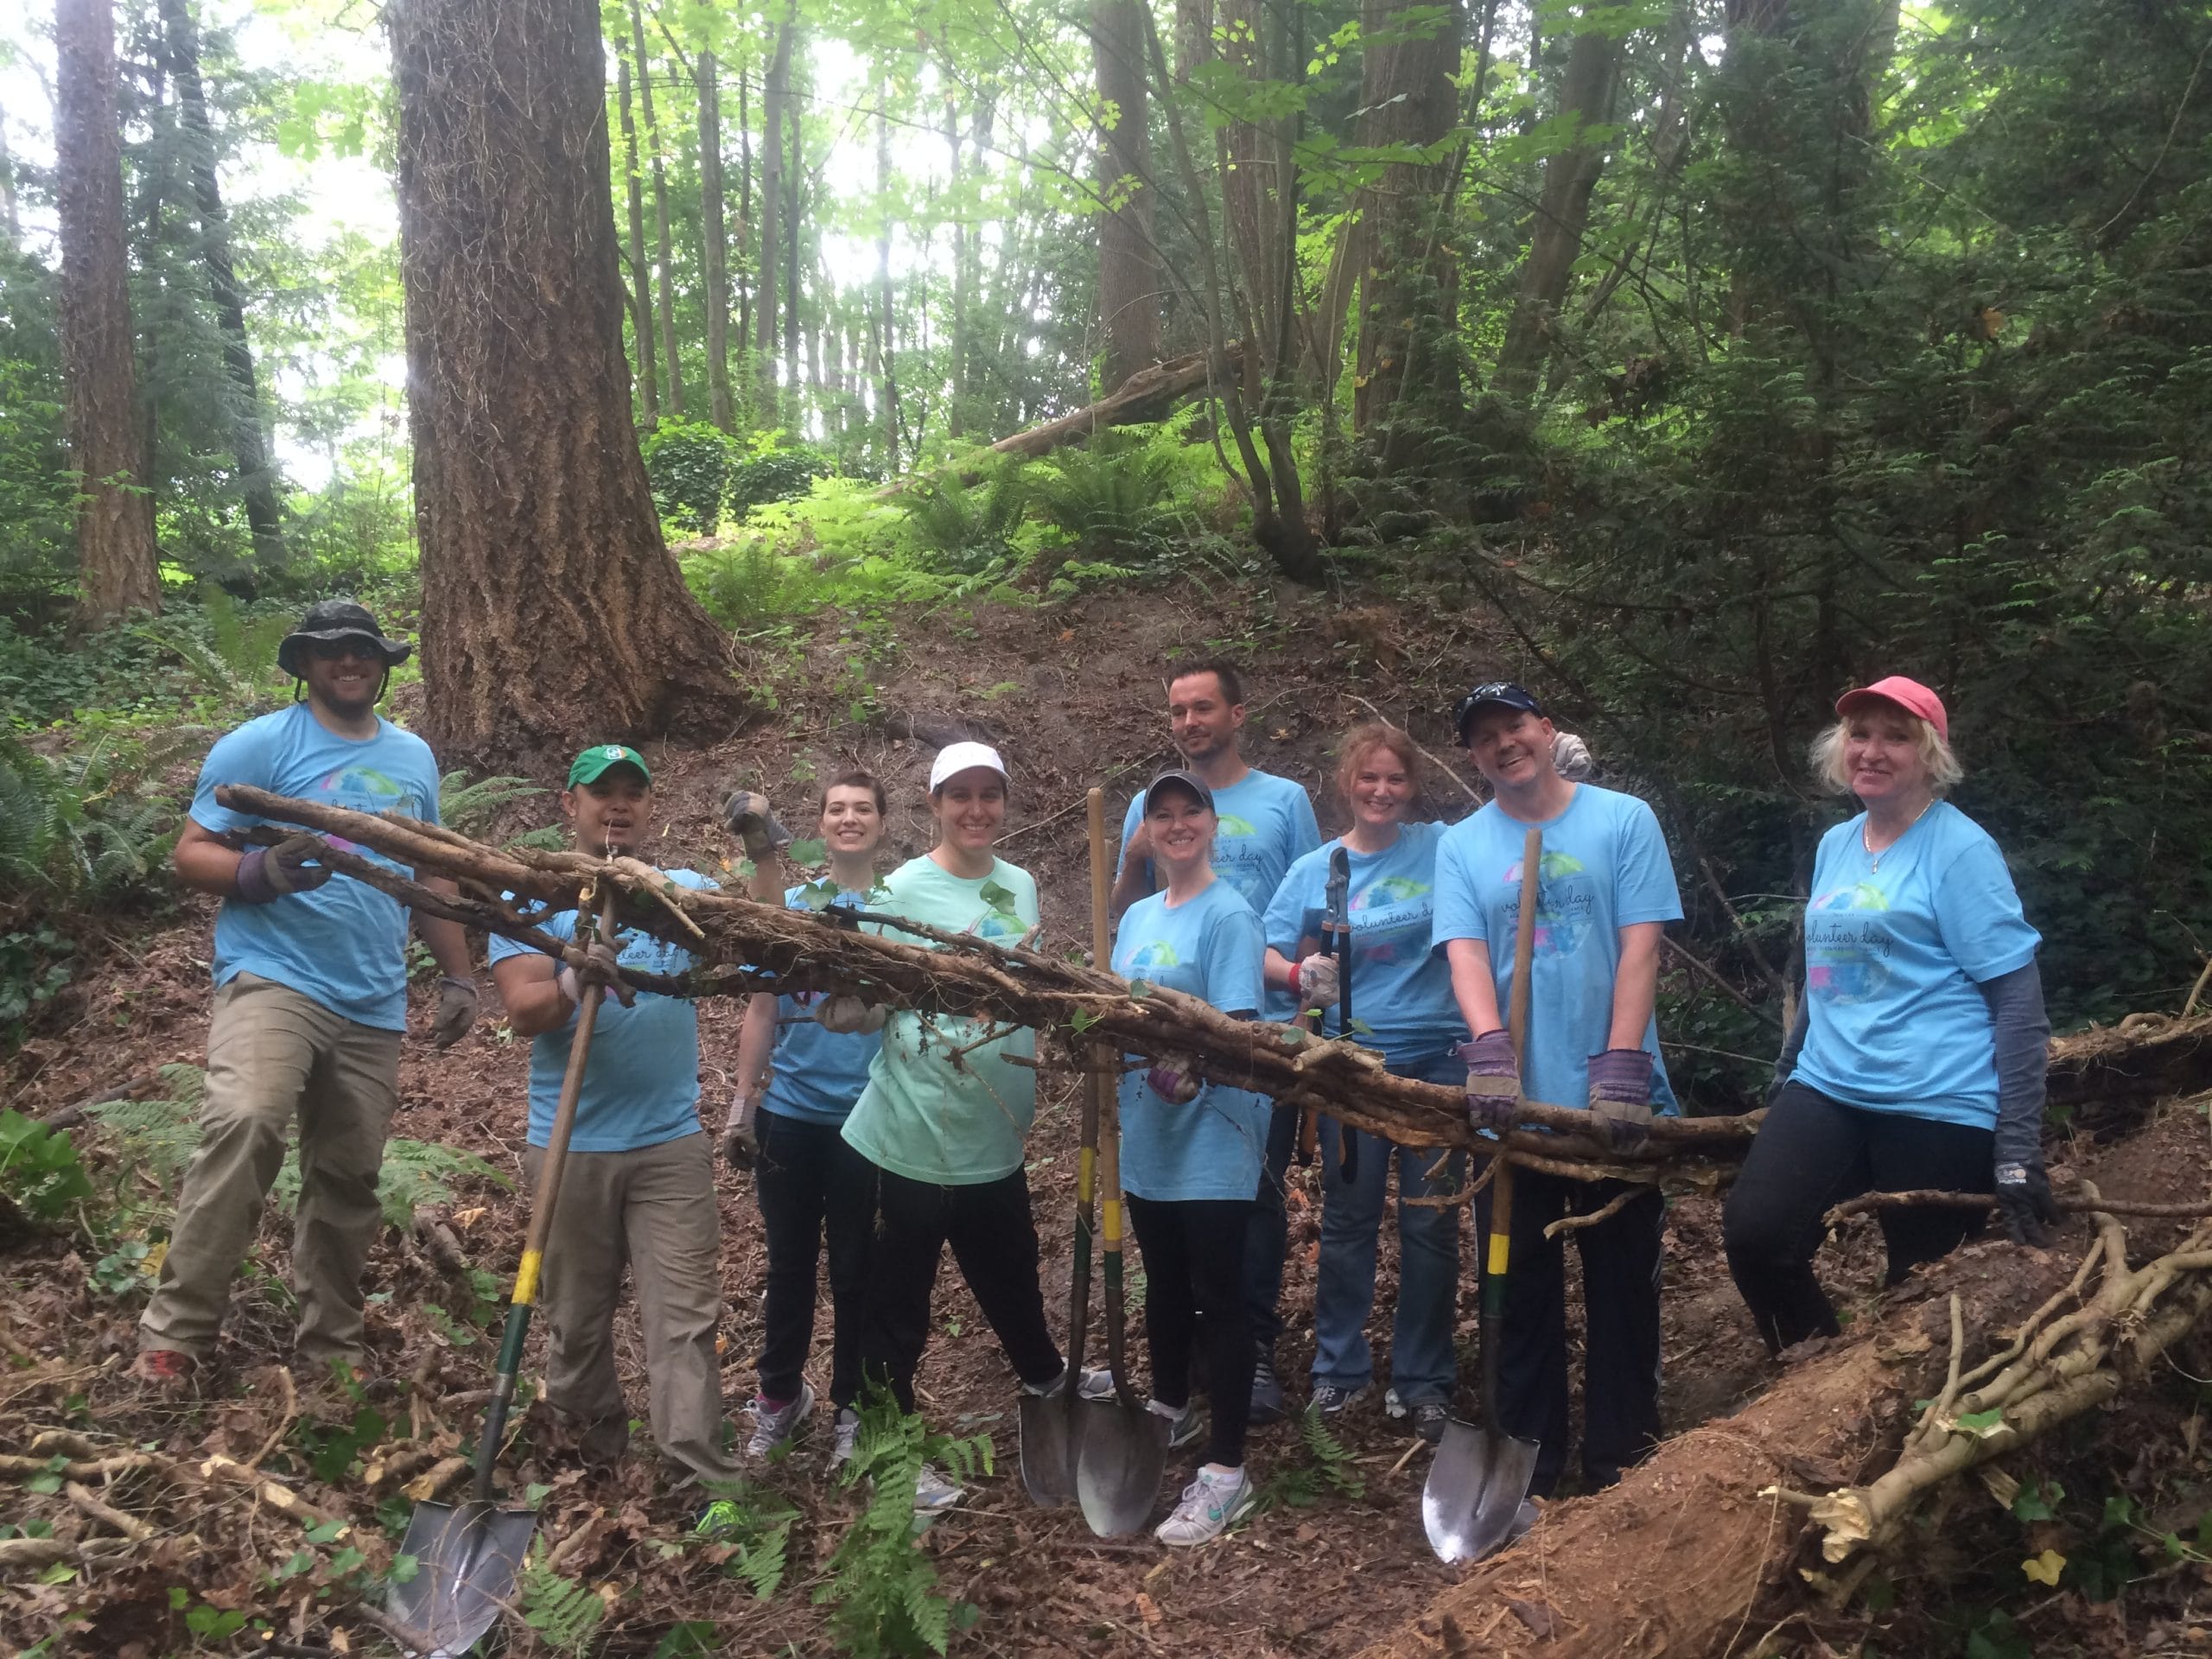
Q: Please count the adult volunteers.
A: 9